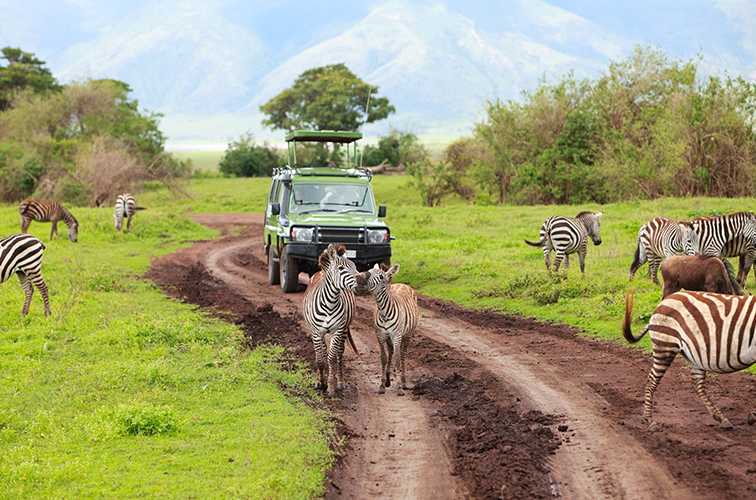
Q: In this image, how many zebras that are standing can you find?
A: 9